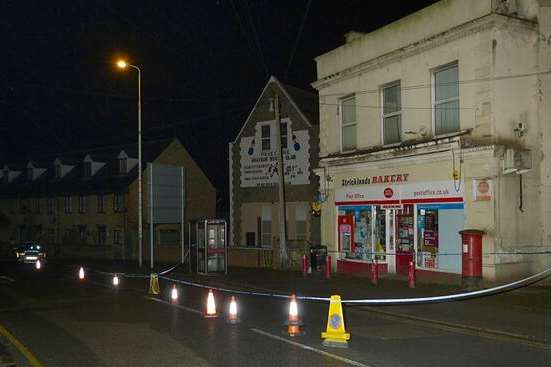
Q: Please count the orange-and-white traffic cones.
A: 7